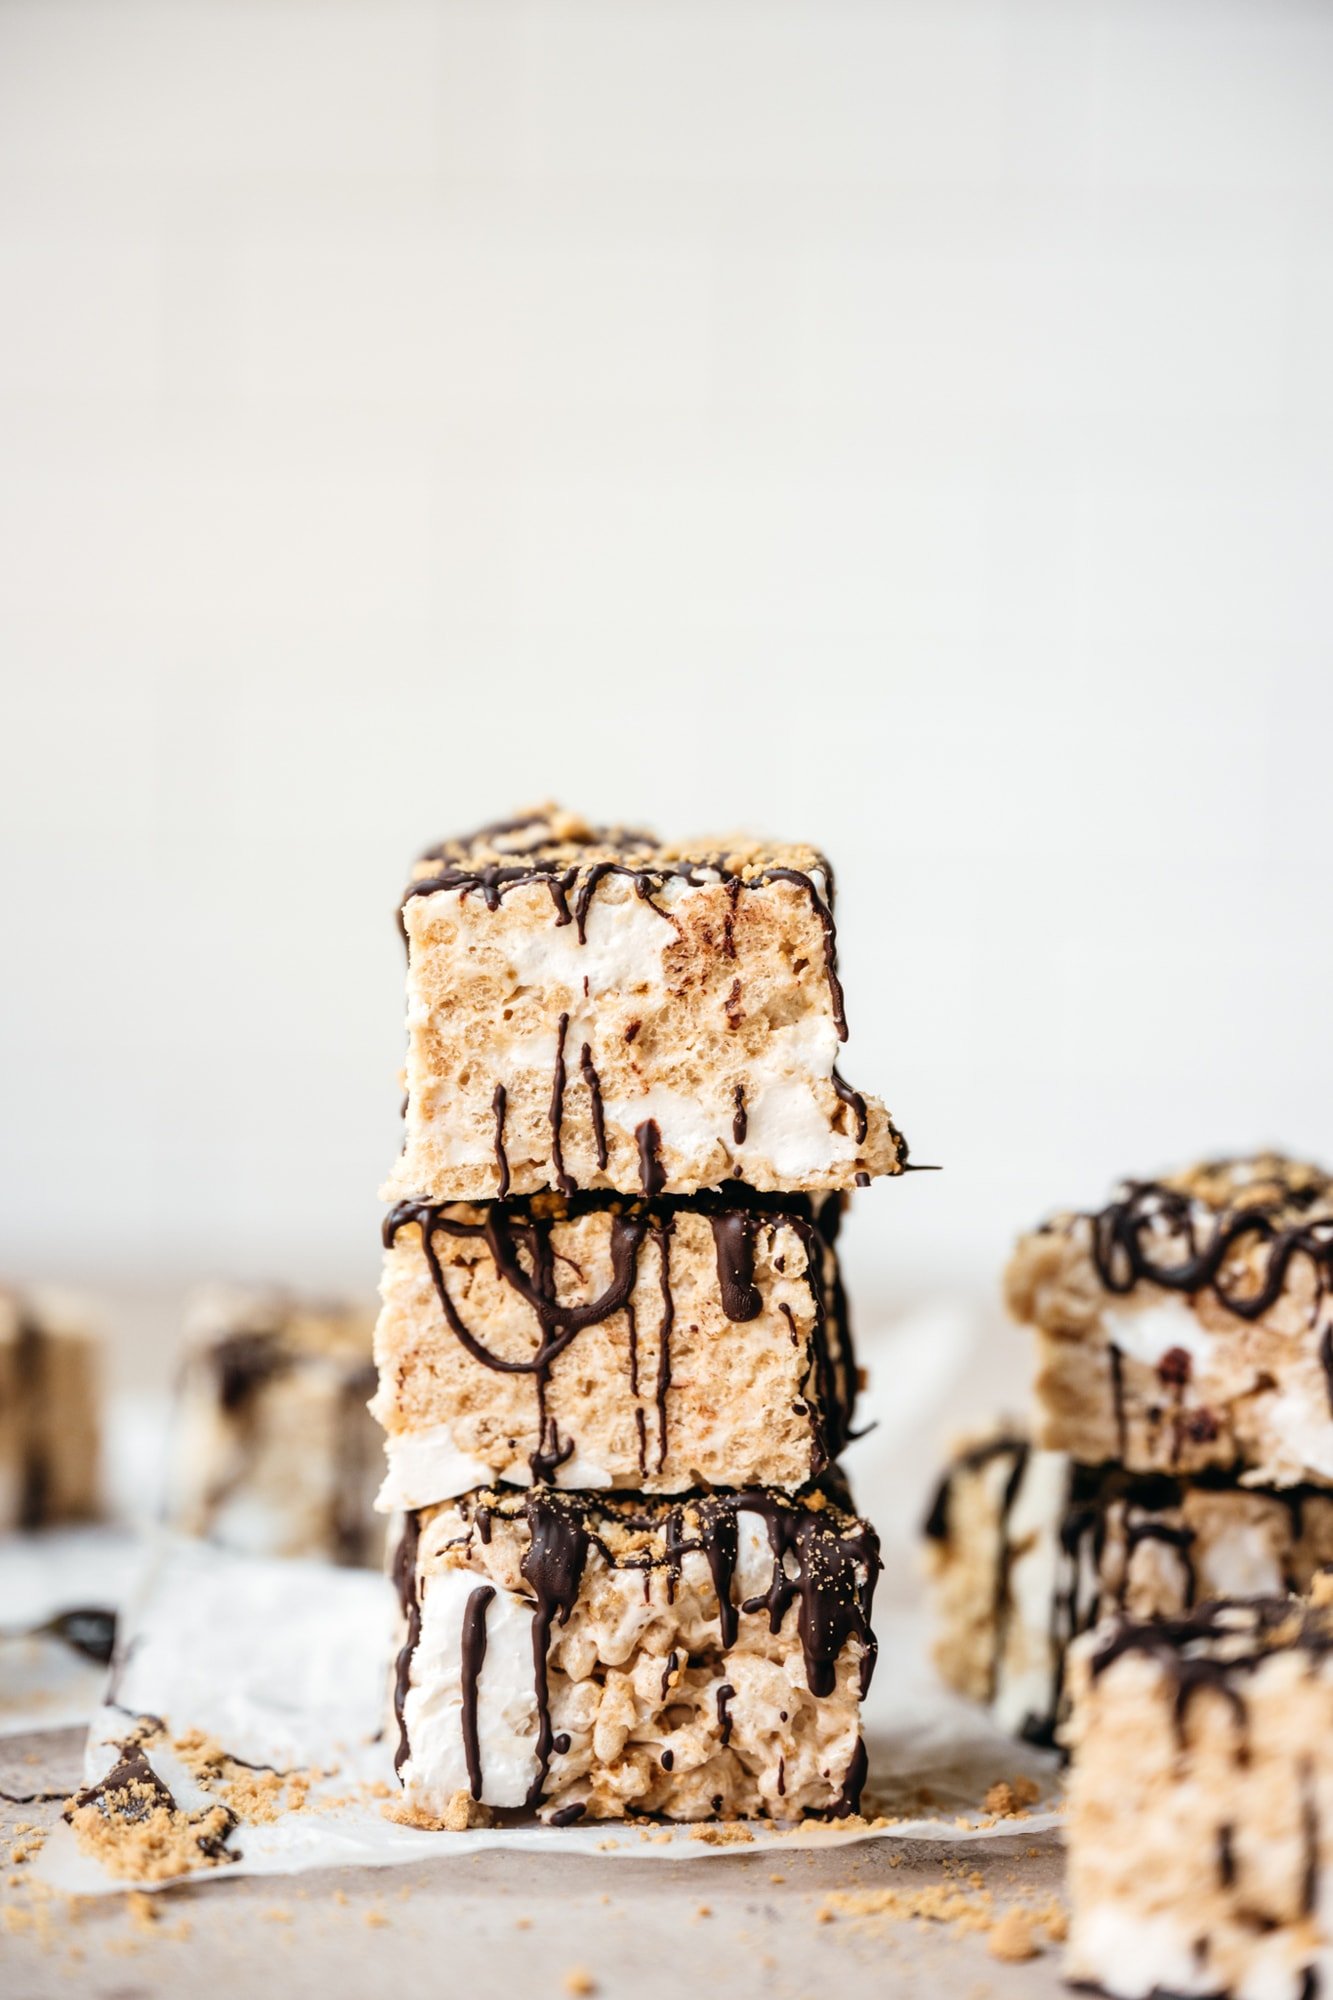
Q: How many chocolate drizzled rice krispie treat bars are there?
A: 8